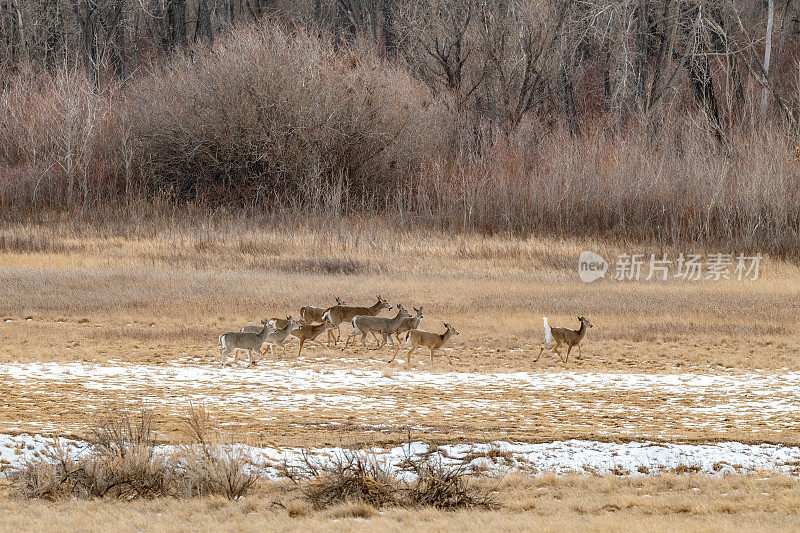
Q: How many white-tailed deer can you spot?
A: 9